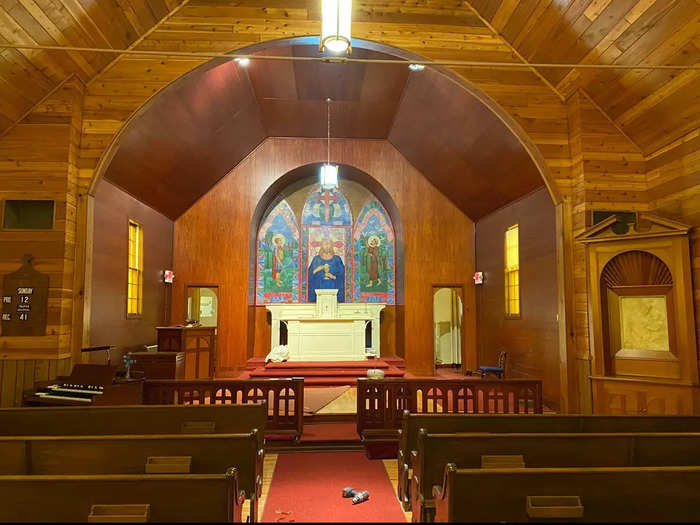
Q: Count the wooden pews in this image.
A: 6